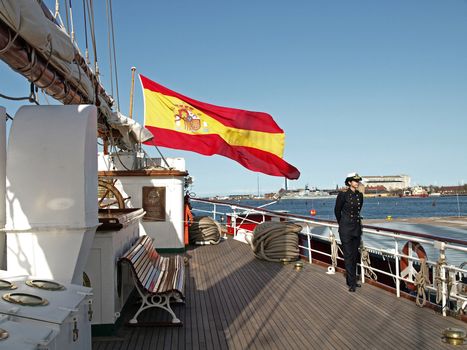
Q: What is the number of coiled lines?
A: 2